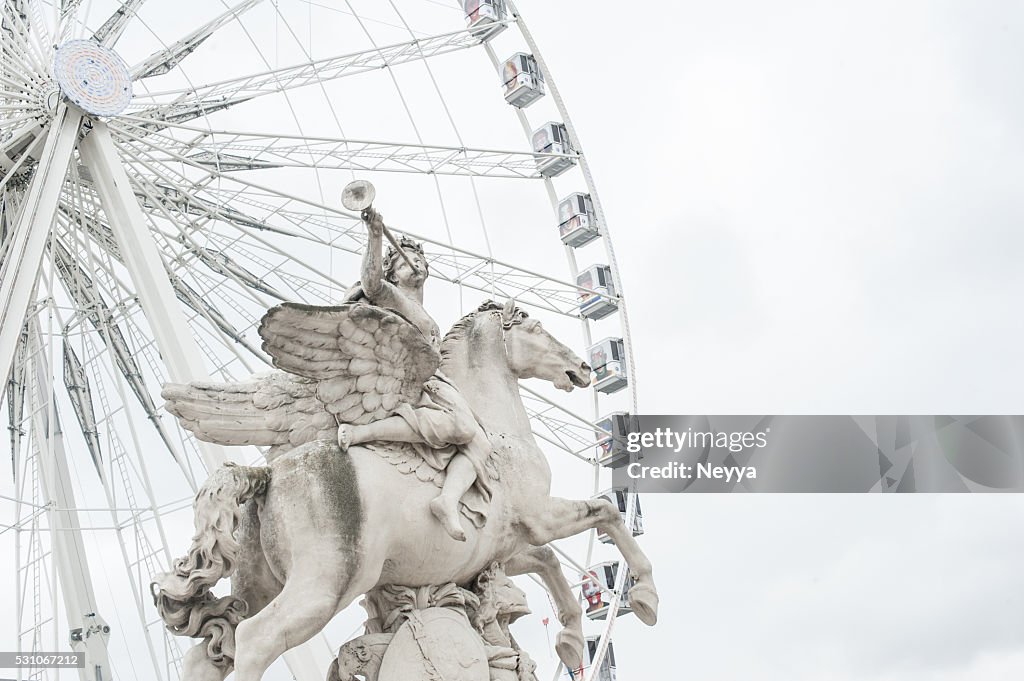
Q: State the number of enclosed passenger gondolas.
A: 10